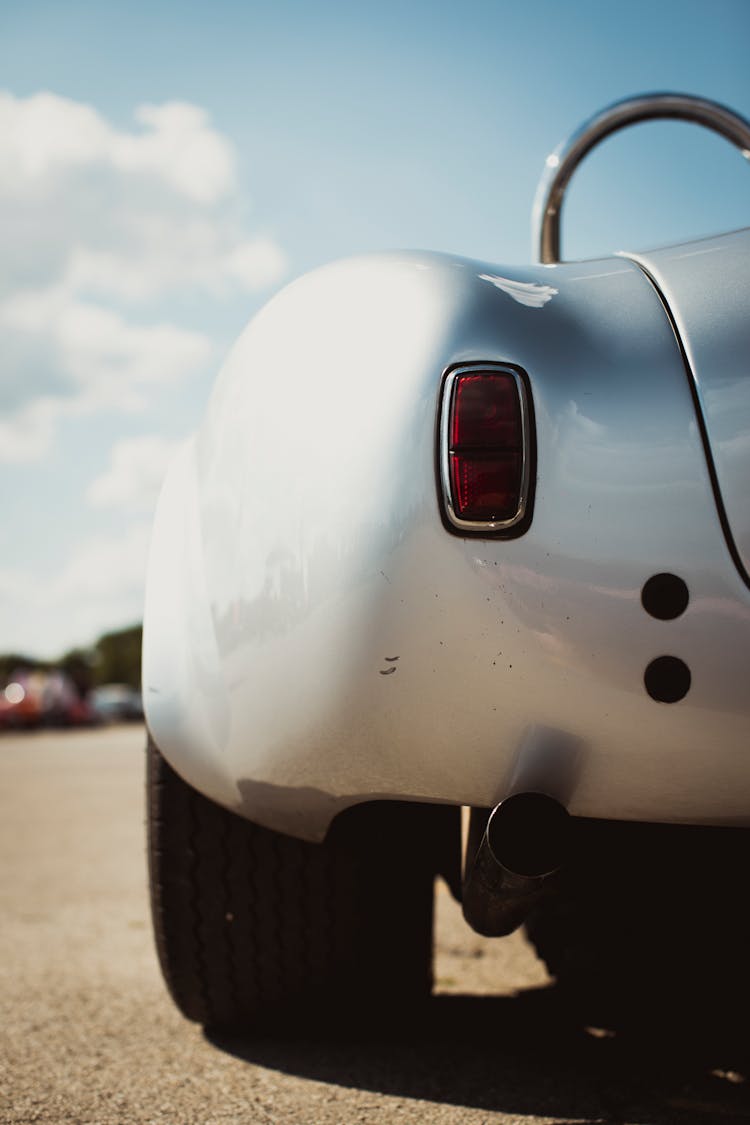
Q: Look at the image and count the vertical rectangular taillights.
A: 1